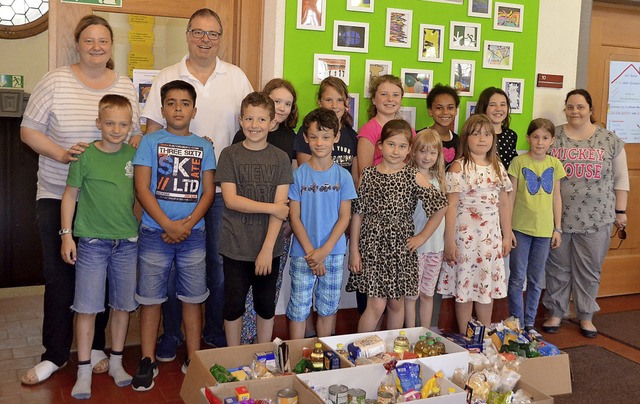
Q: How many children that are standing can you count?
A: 13